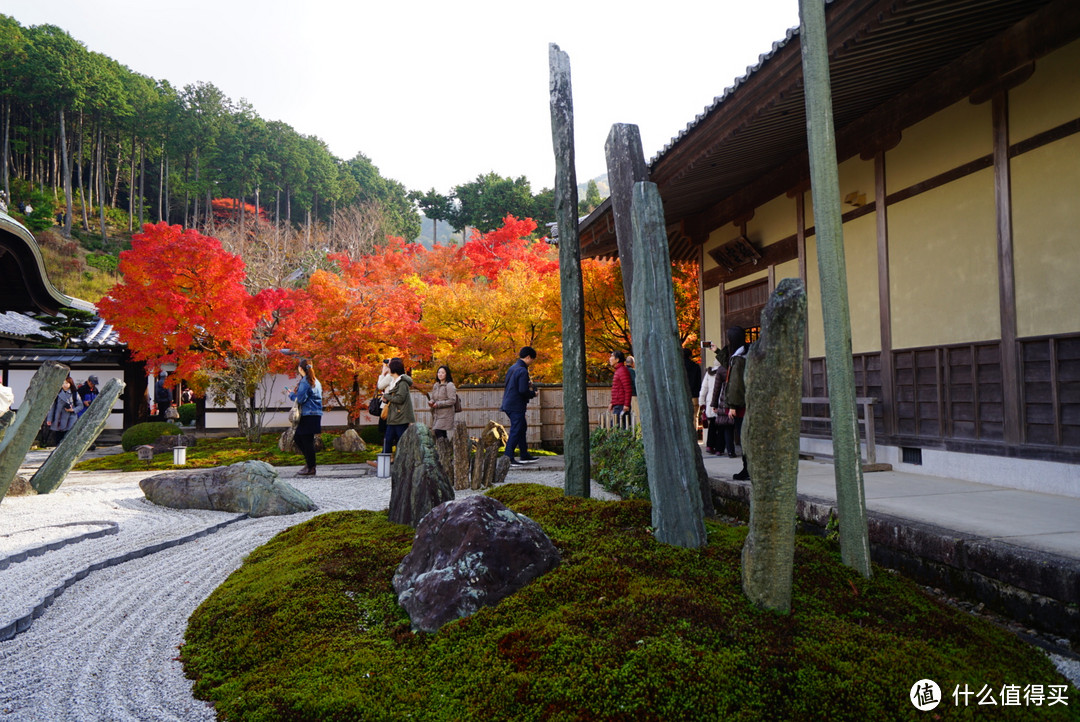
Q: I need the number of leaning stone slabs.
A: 2